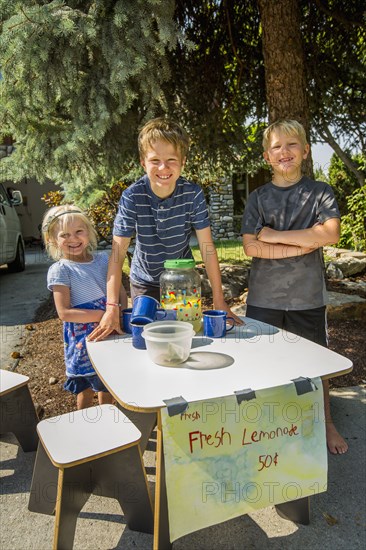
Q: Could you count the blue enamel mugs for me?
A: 4